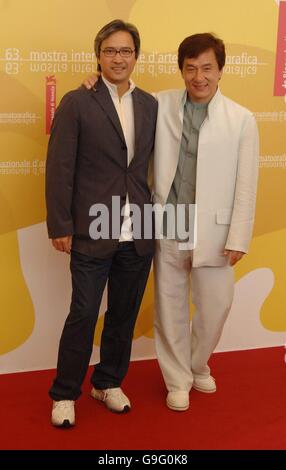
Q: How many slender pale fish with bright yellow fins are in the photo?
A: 0